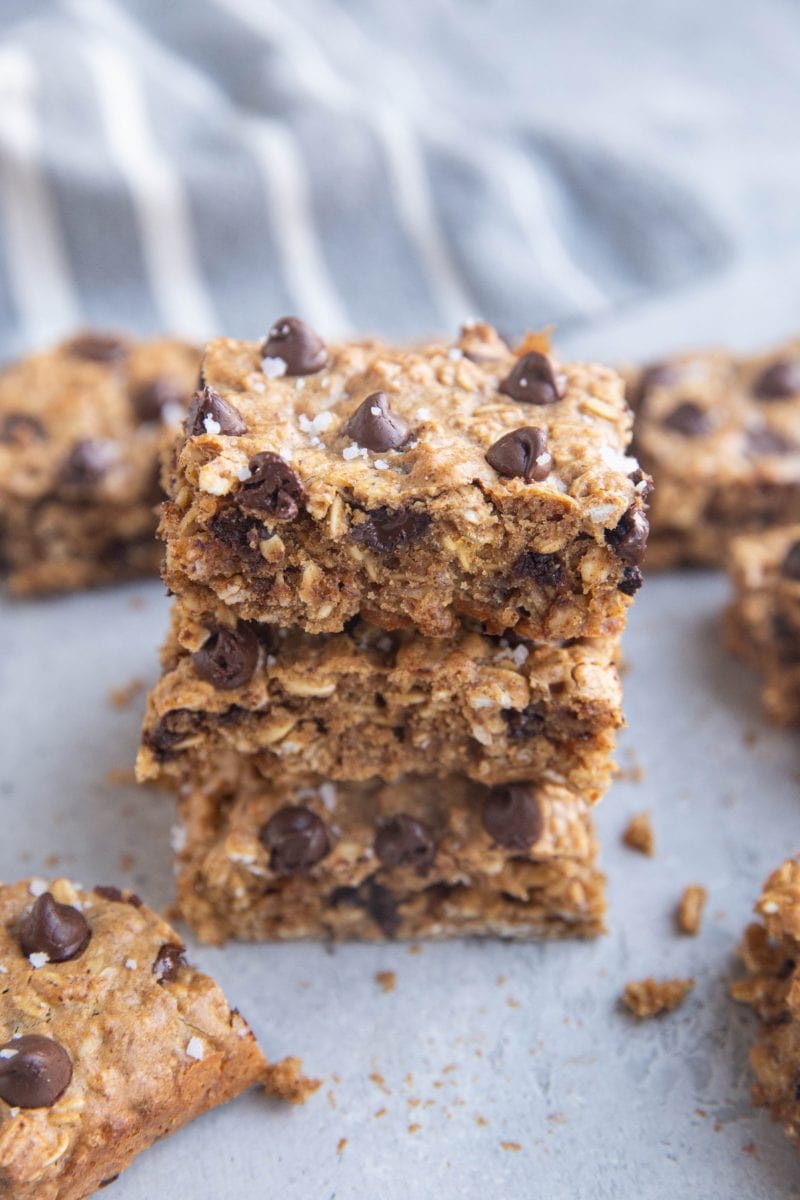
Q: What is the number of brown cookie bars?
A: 8